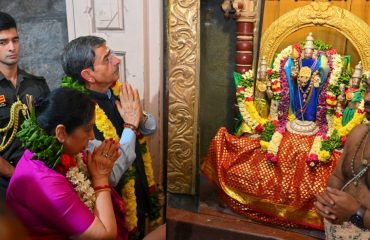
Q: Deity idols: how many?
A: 3